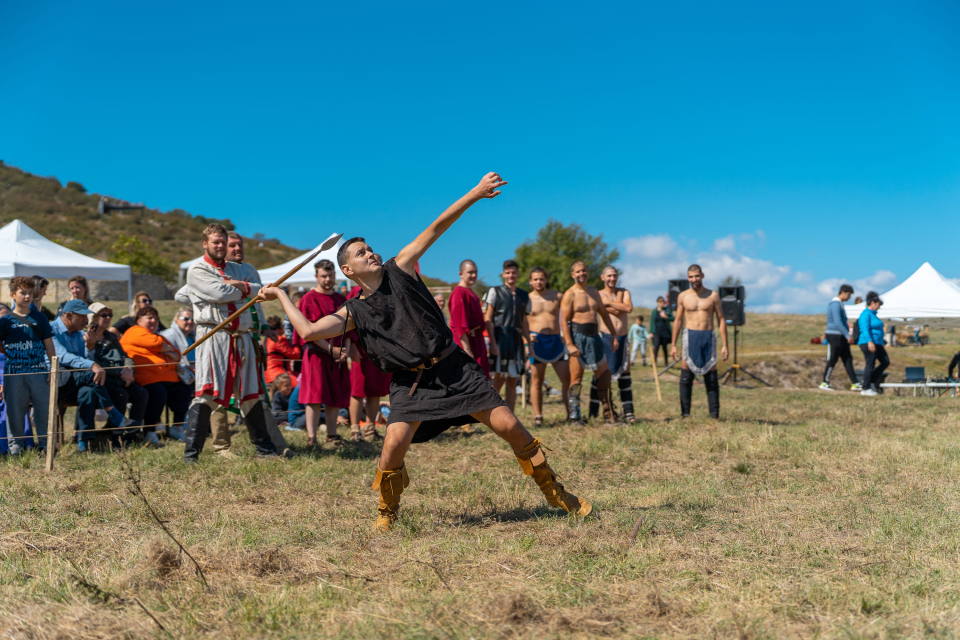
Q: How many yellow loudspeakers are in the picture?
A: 0